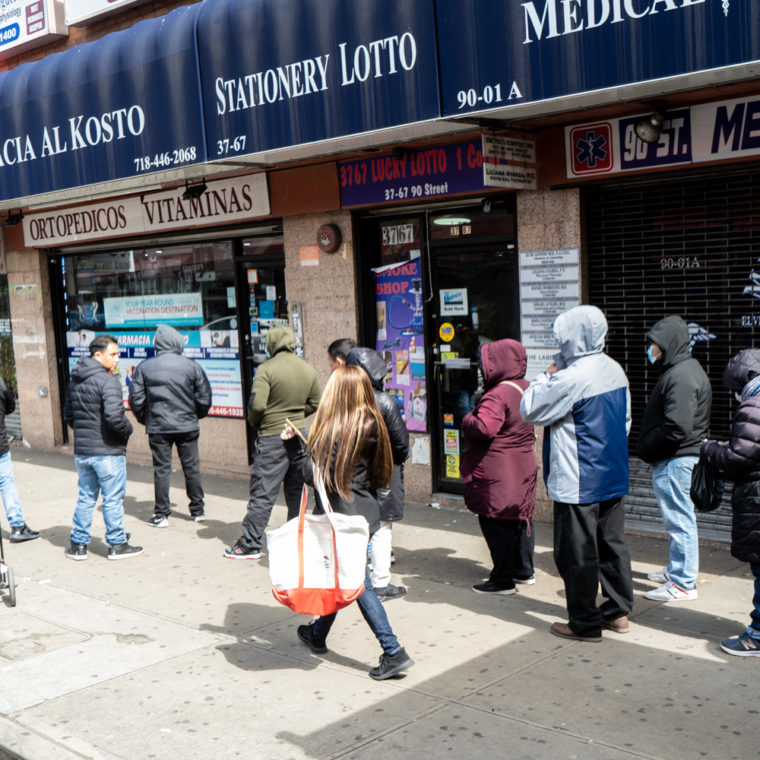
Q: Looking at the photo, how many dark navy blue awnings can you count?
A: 3